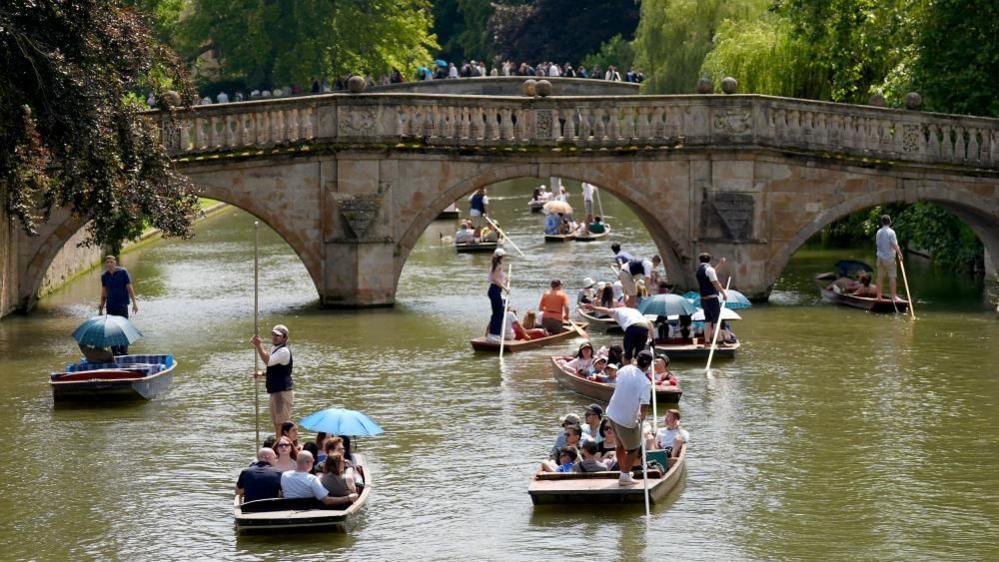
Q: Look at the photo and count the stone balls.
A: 8